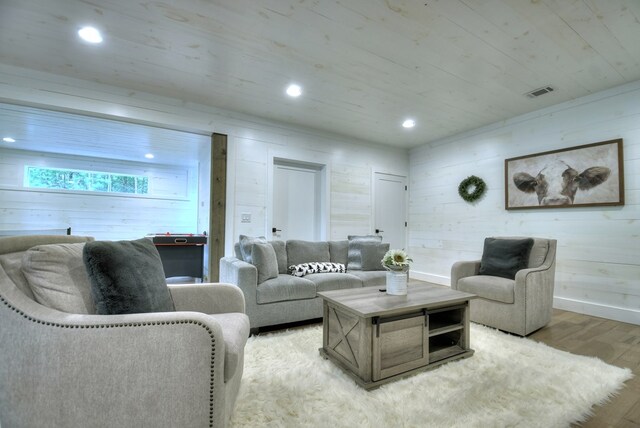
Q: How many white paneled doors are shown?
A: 2